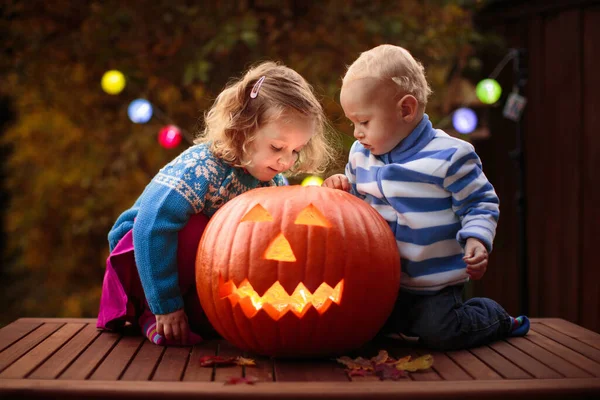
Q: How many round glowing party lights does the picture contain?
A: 6